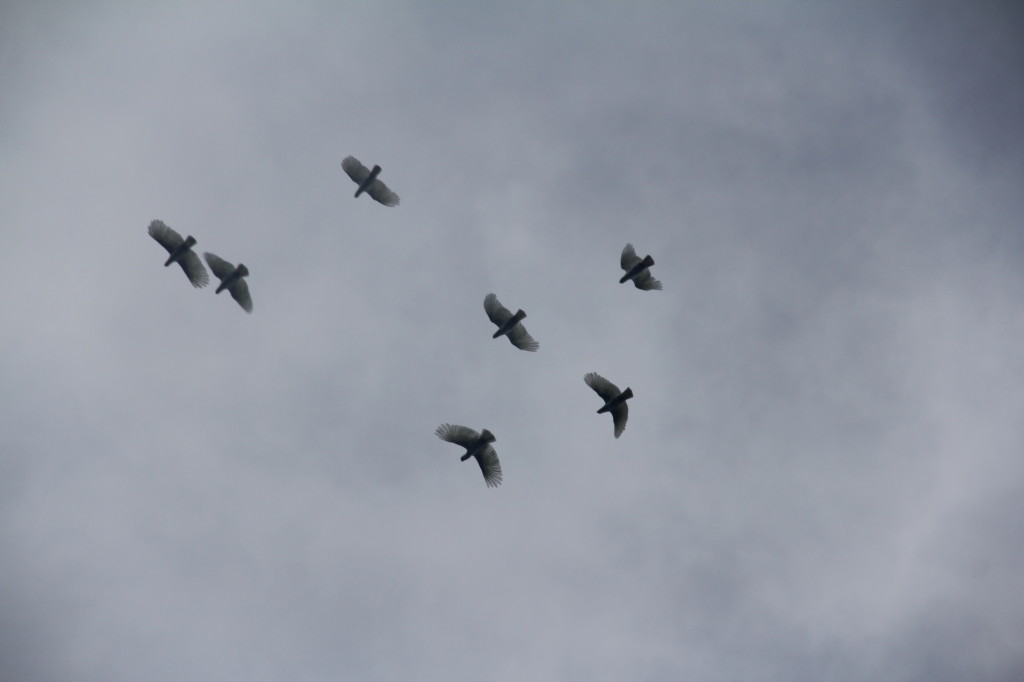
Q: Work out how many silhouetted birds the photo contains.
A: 7